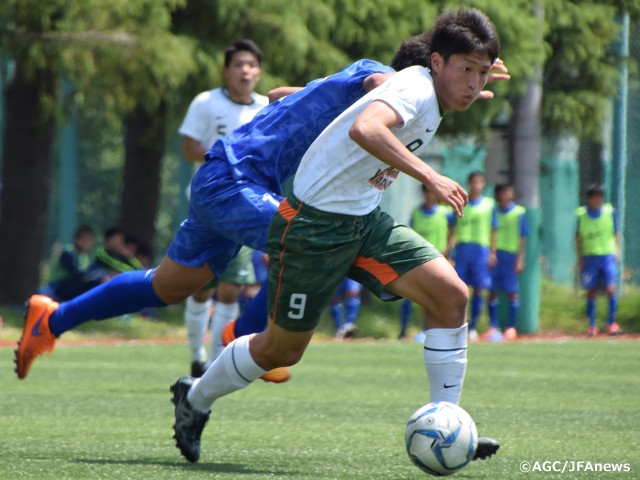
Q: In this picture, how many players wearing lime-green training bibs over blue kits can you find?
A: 4